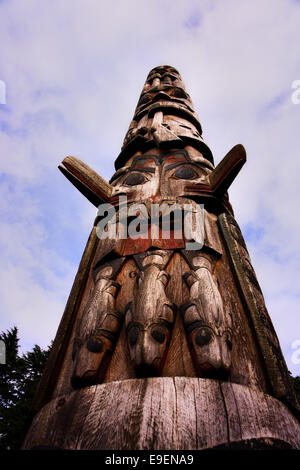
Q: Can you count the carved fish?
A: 3